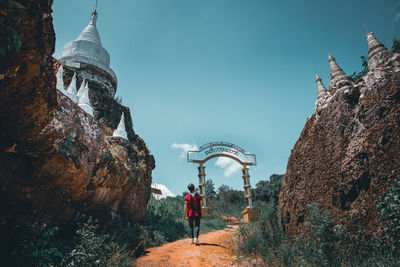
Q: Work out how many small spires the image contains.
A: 8